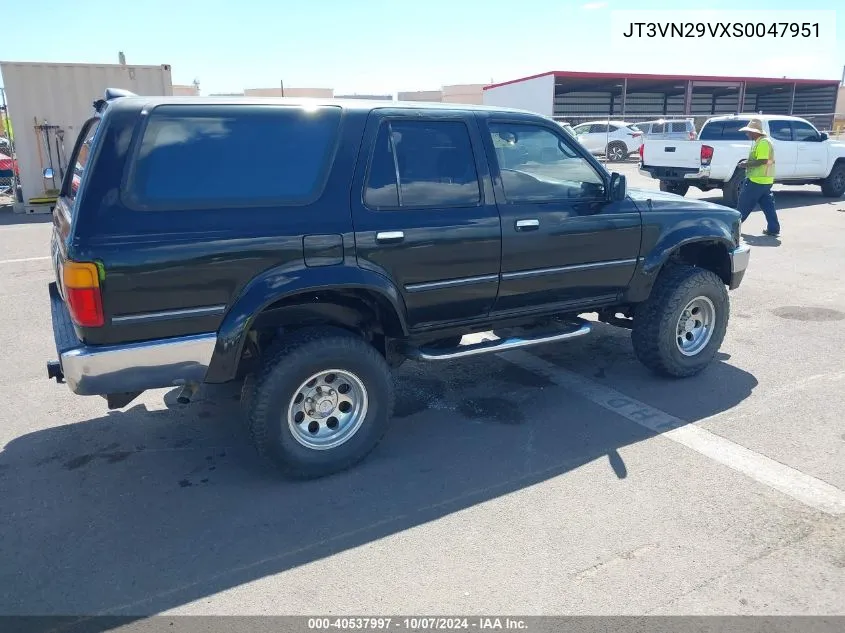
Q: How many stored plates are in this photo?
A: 0